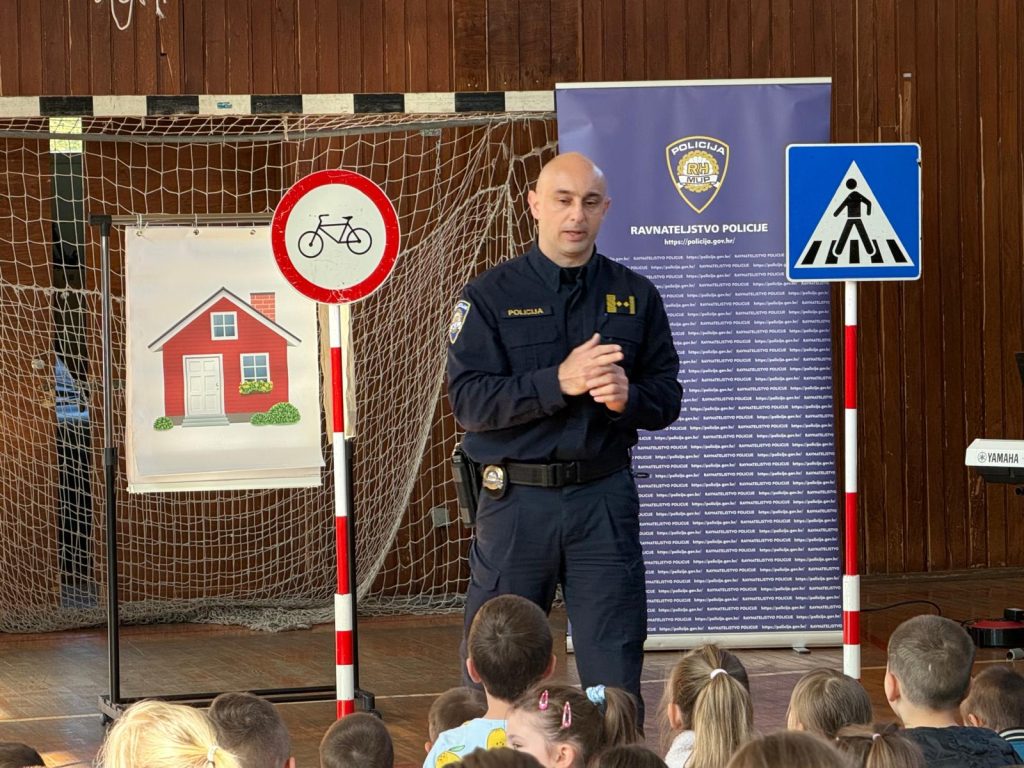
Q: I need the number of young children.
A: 15